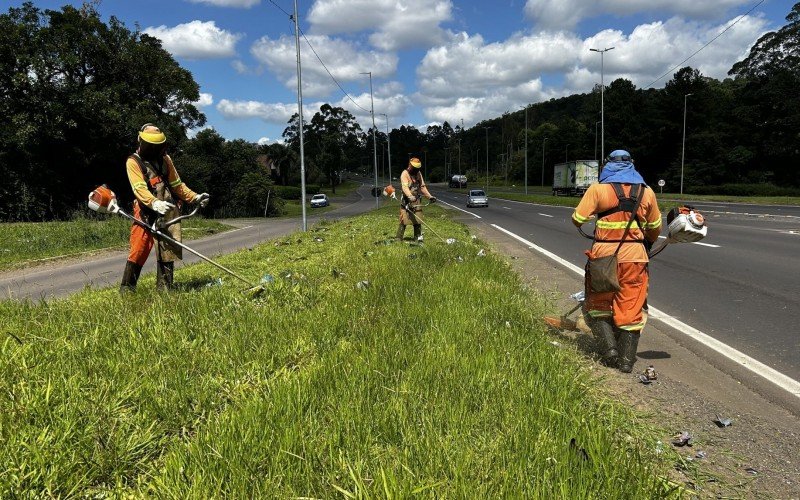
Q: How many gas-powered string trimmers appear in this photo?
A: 3